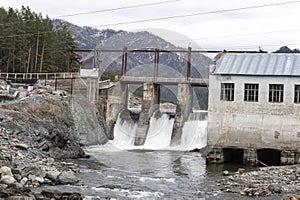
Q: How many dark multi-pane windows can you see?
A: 4